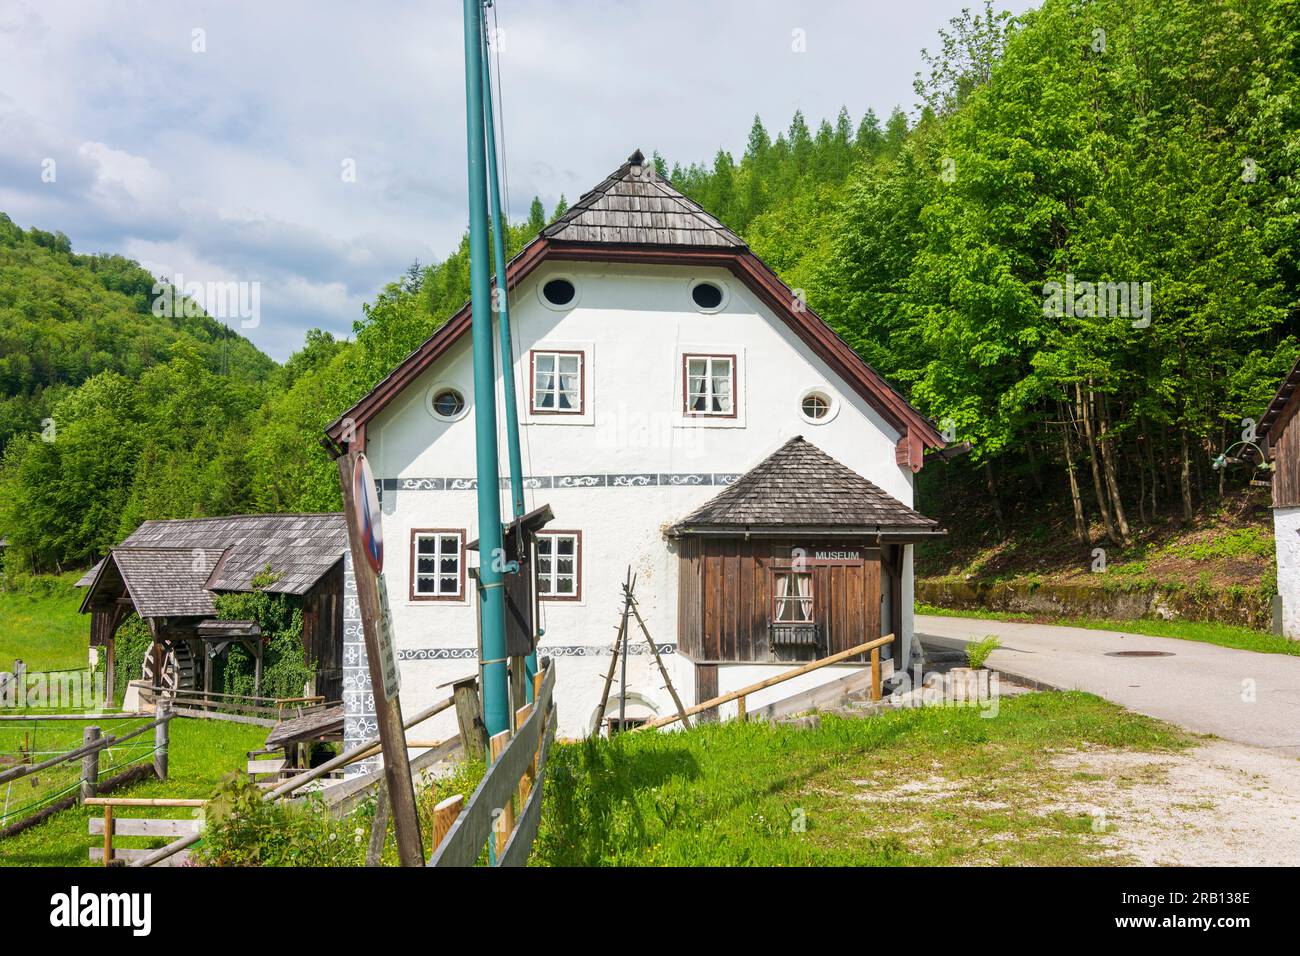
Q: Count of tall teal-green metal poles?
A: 2